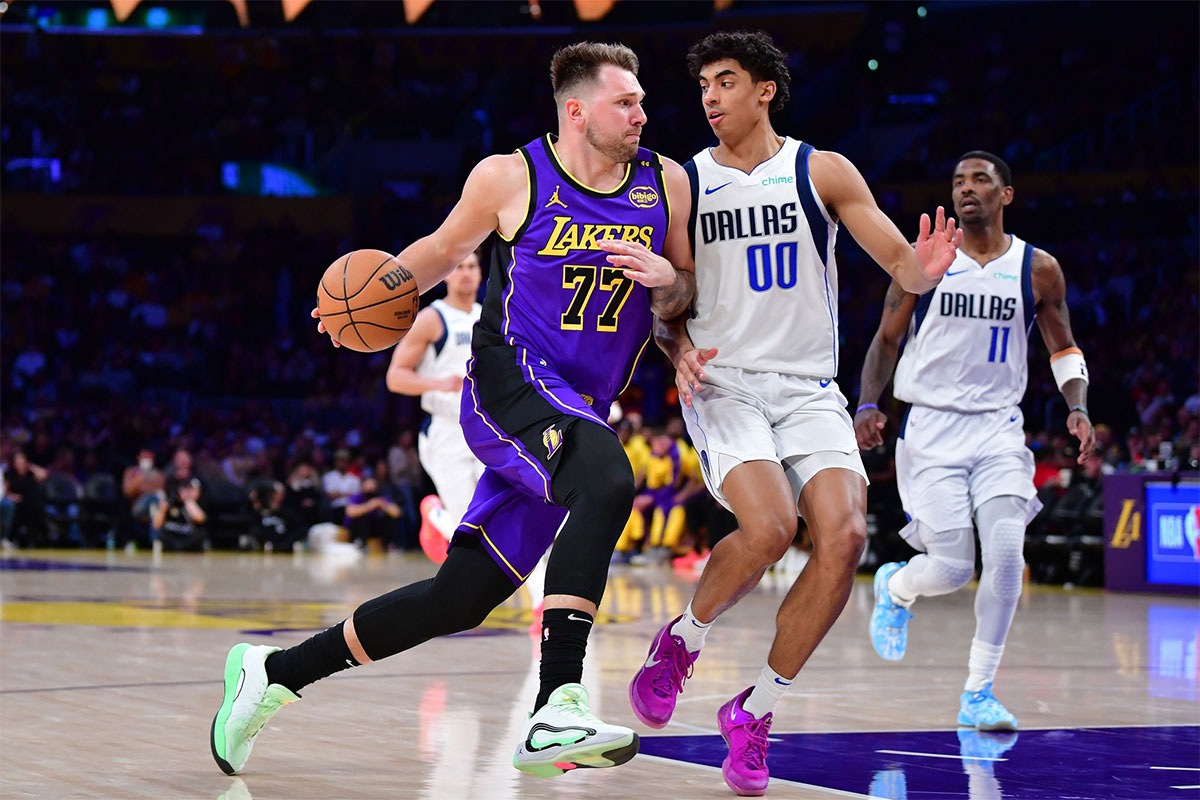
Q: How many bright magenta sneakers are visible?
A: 2